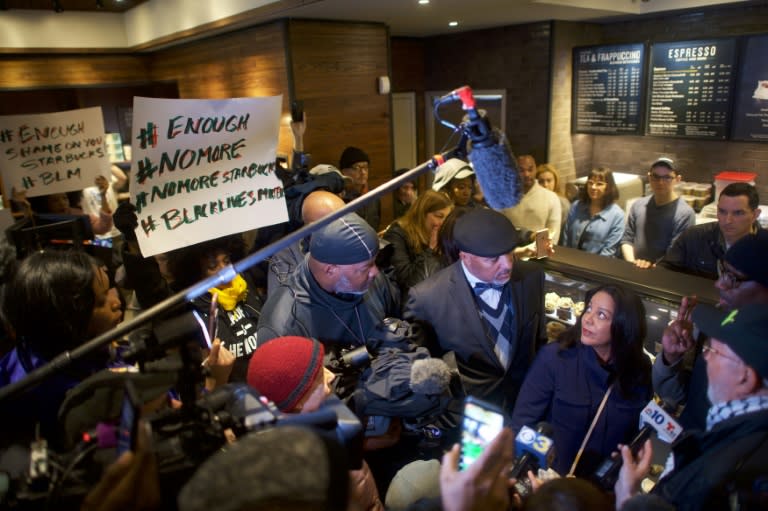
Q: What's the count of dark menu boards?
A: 3